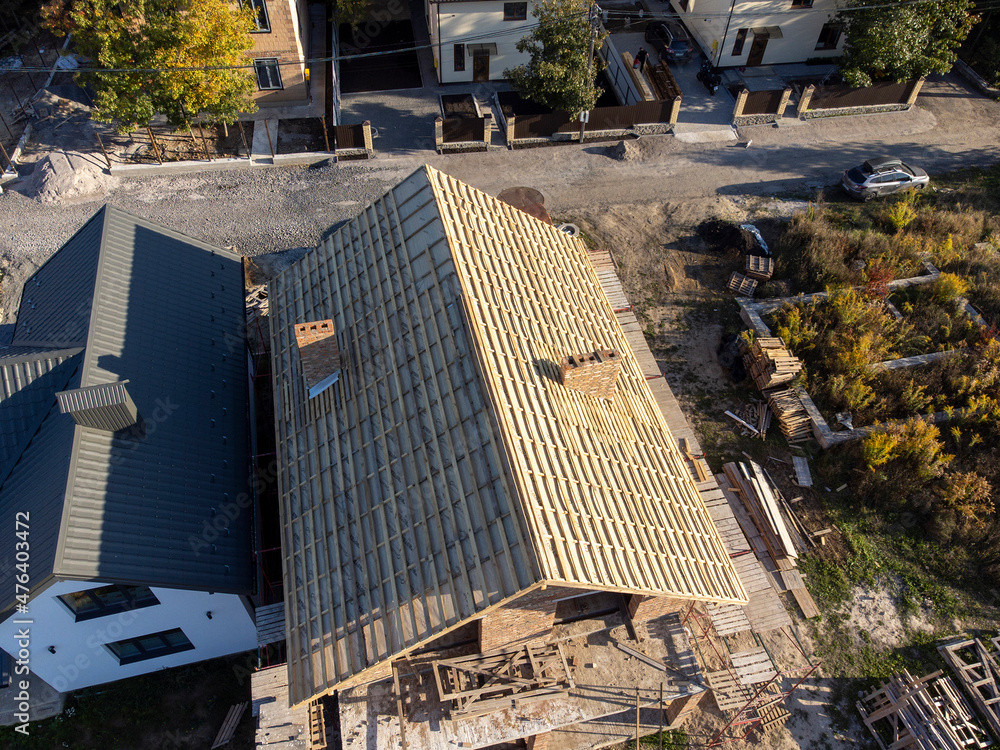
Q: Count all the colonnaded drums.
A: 0